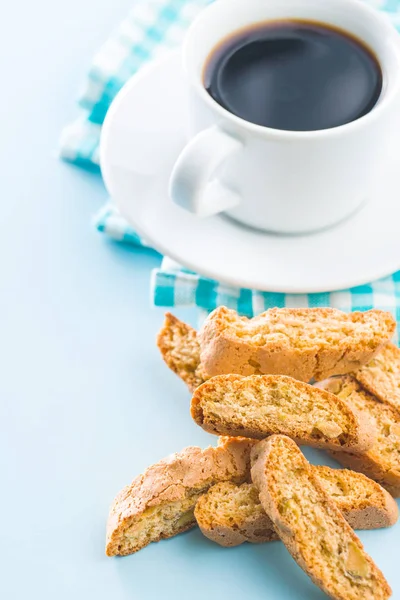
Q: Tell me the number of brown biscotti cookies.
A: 8